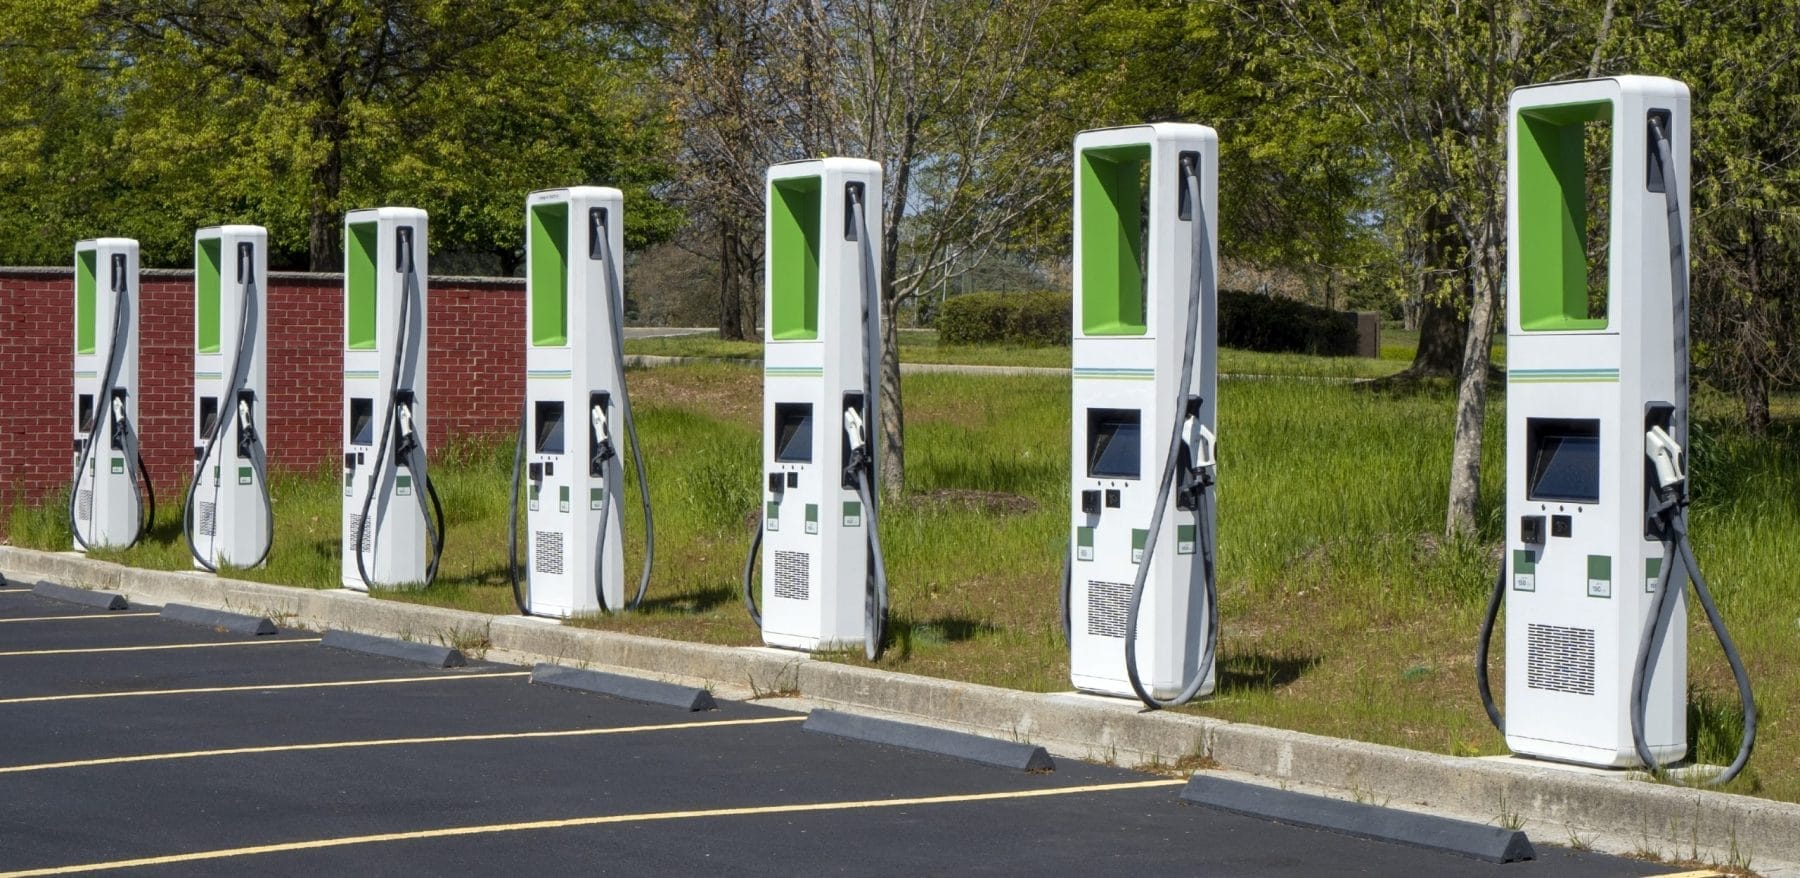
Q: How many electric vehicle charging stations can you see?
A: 7